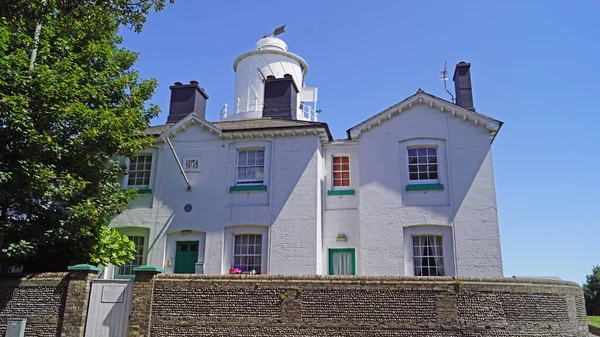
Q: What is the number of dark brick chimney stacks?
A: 3